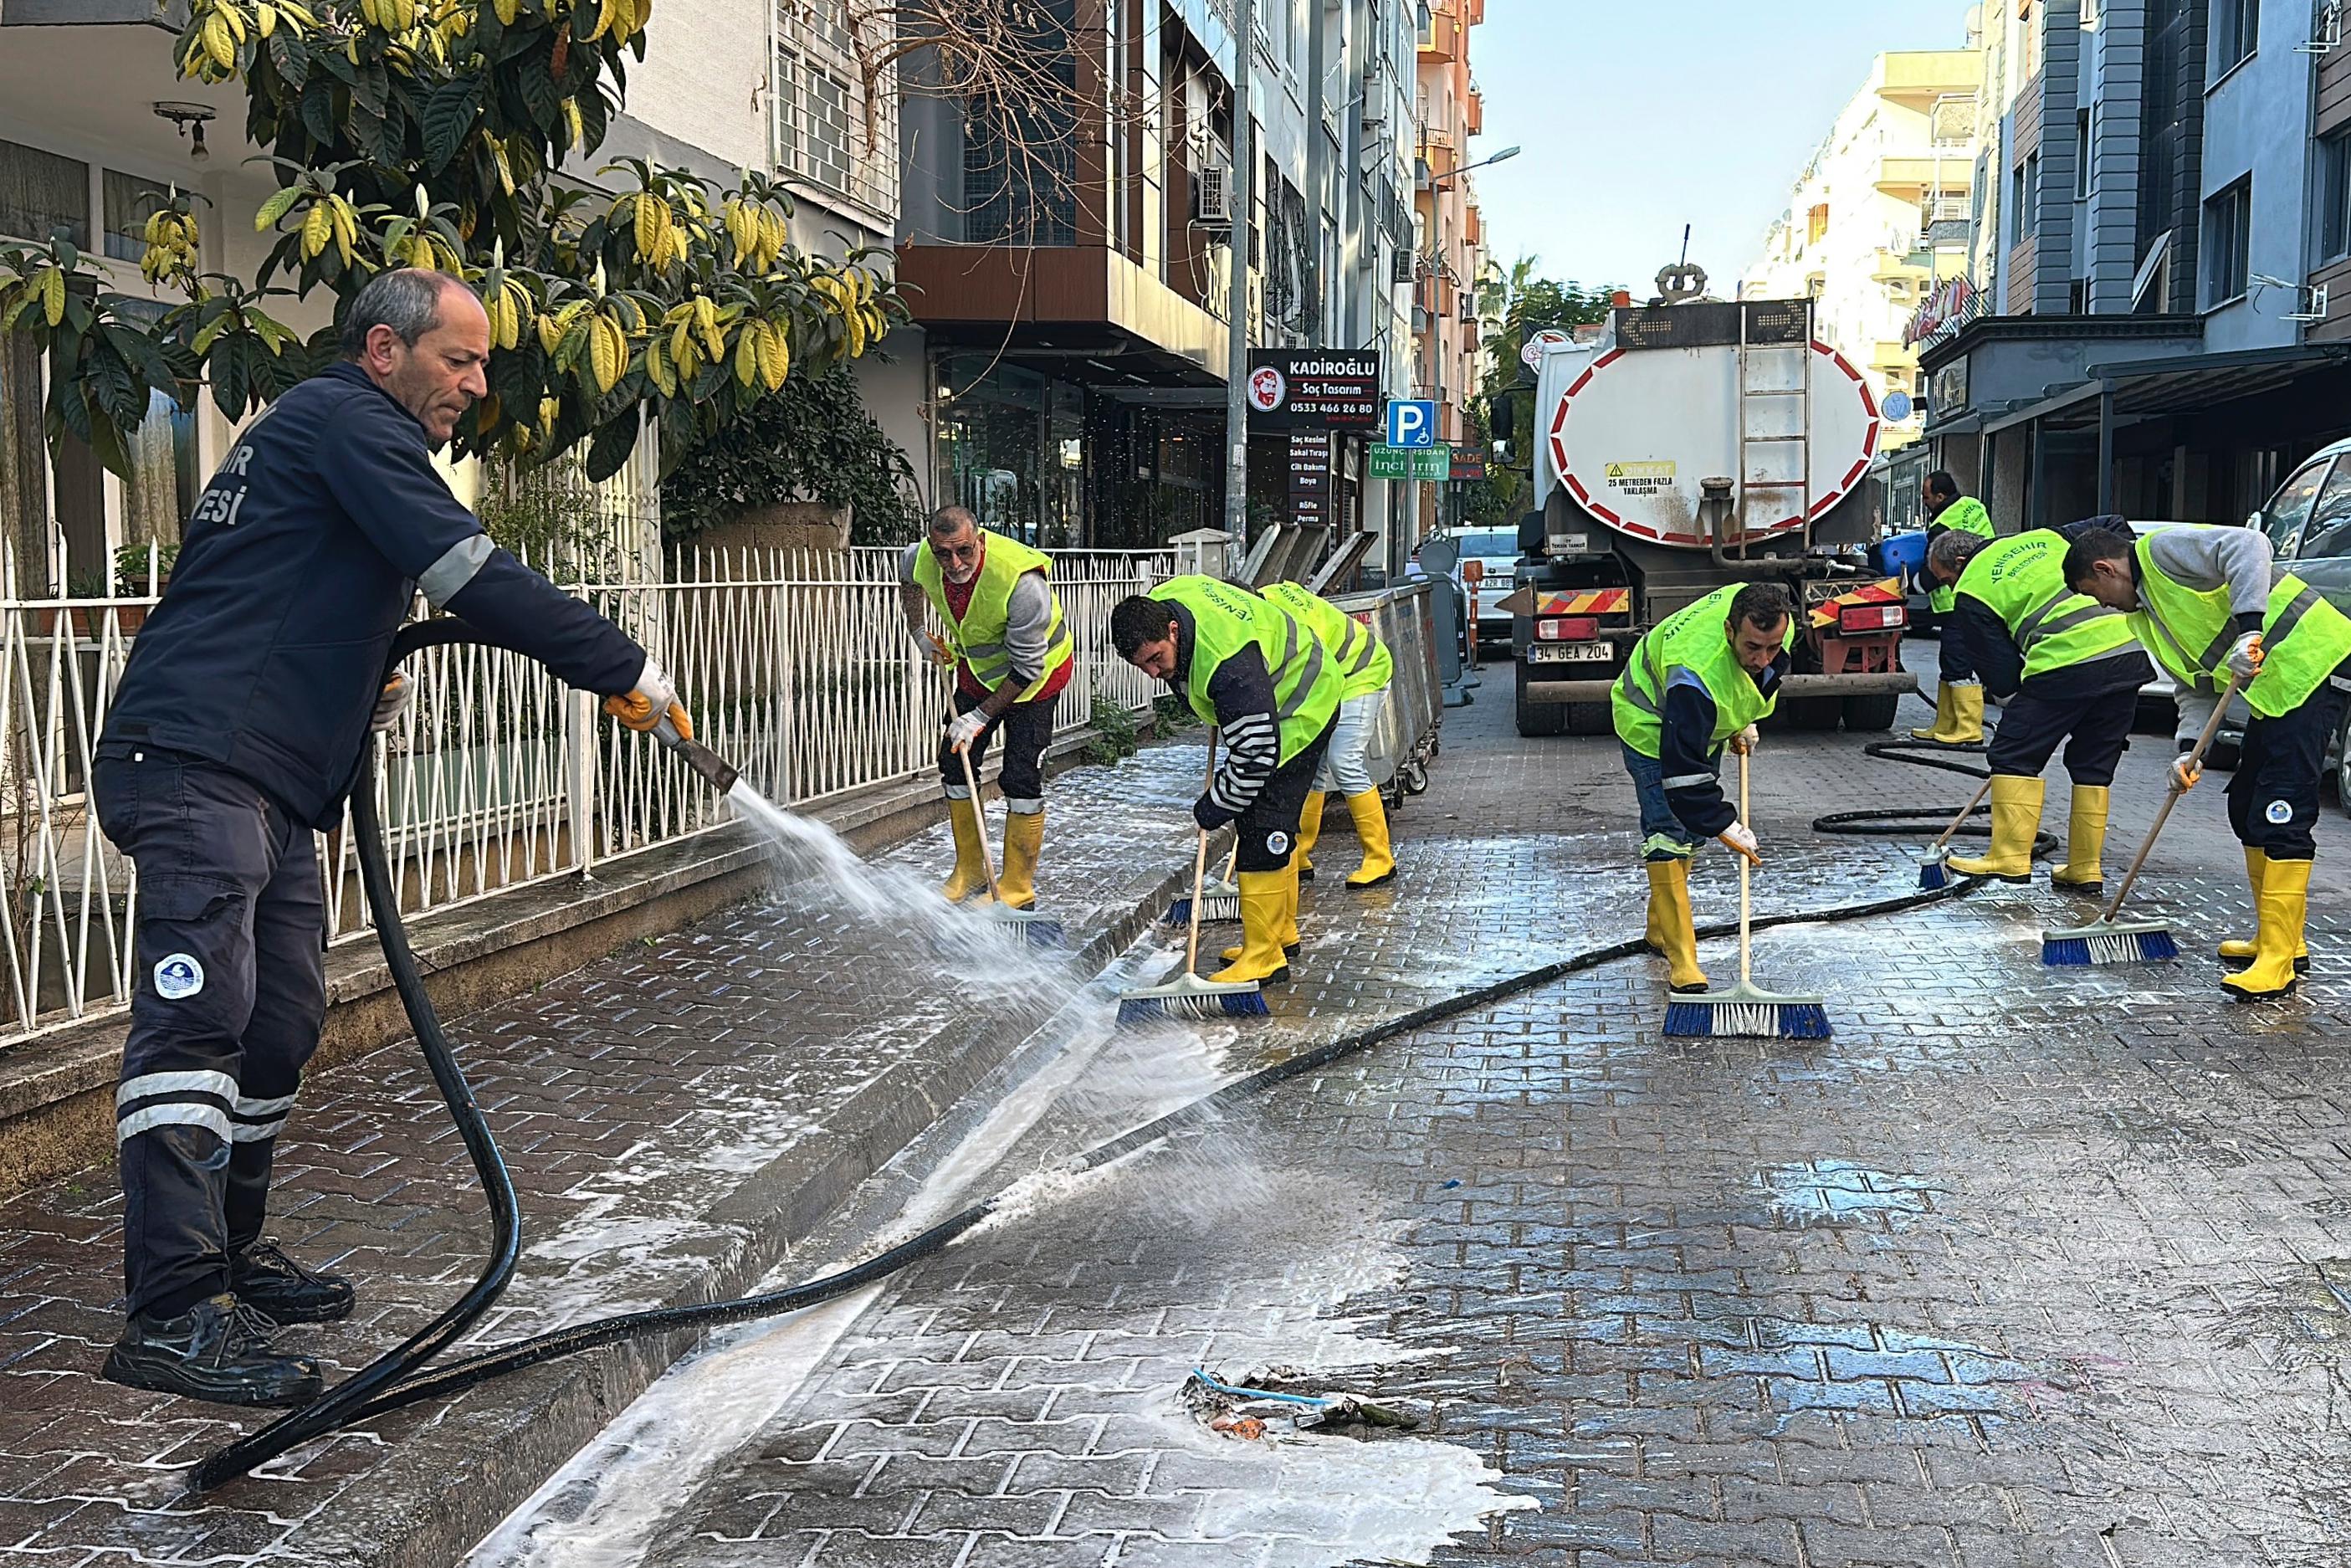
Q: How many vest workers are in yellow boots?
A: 7